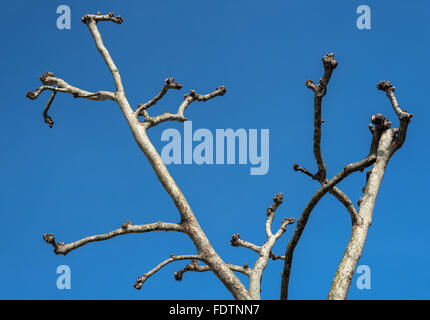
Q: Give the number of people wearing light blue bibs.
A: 0